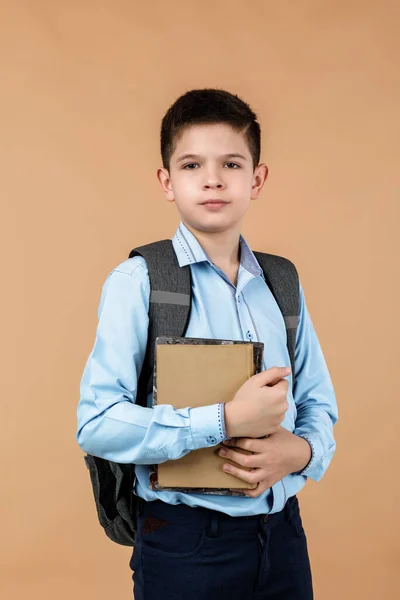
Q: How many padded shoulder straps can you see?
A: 2